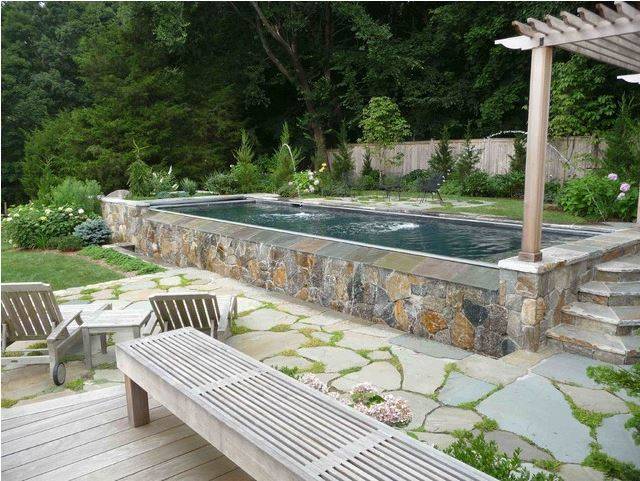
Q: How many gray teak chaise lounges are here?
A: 2